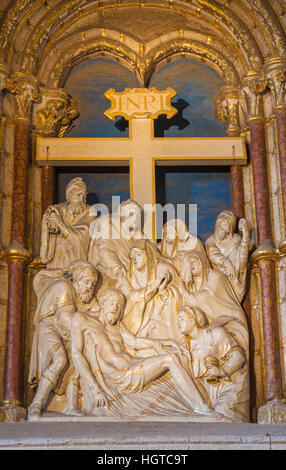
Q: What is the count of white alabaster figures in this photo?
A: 9